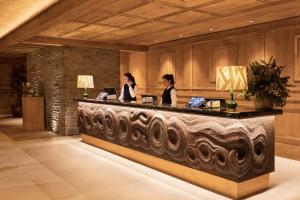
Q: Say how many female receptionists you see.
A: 2